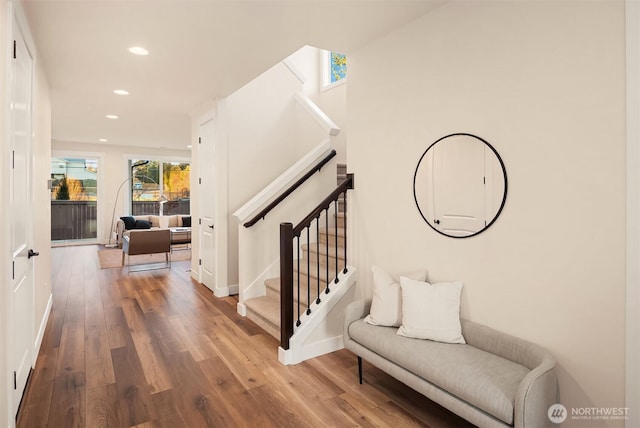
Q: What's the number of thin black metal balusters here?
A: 6